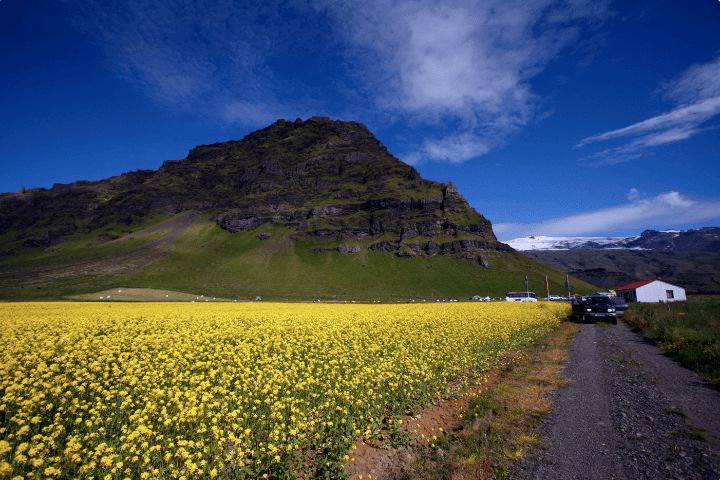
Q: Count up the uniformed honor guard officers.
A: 0